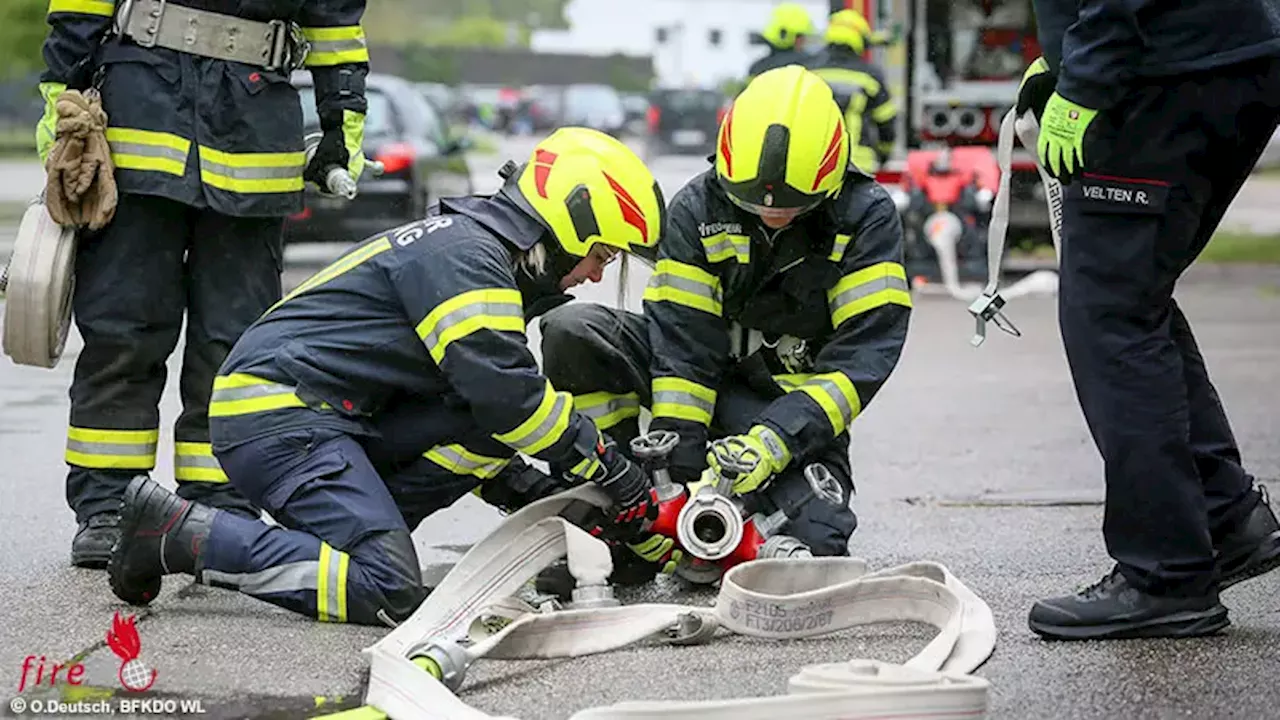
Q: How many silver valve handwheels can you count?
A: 3